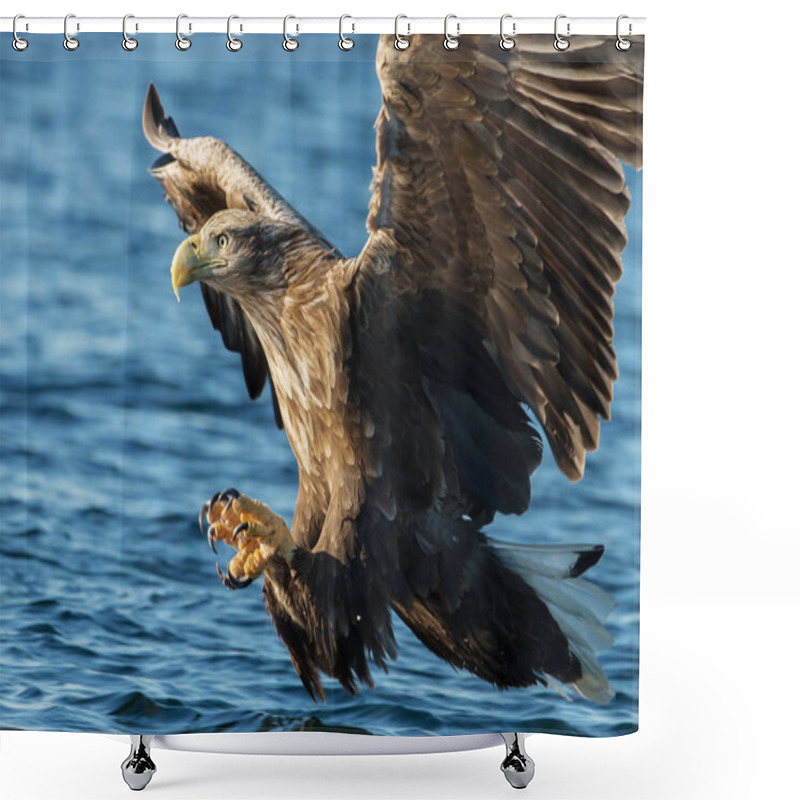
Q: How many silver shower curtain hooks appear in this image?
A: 12